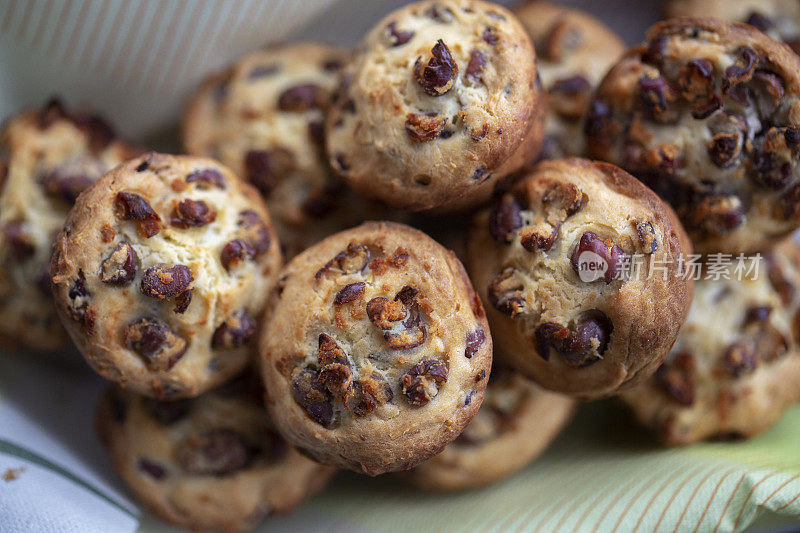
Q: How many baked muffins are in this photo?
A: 12